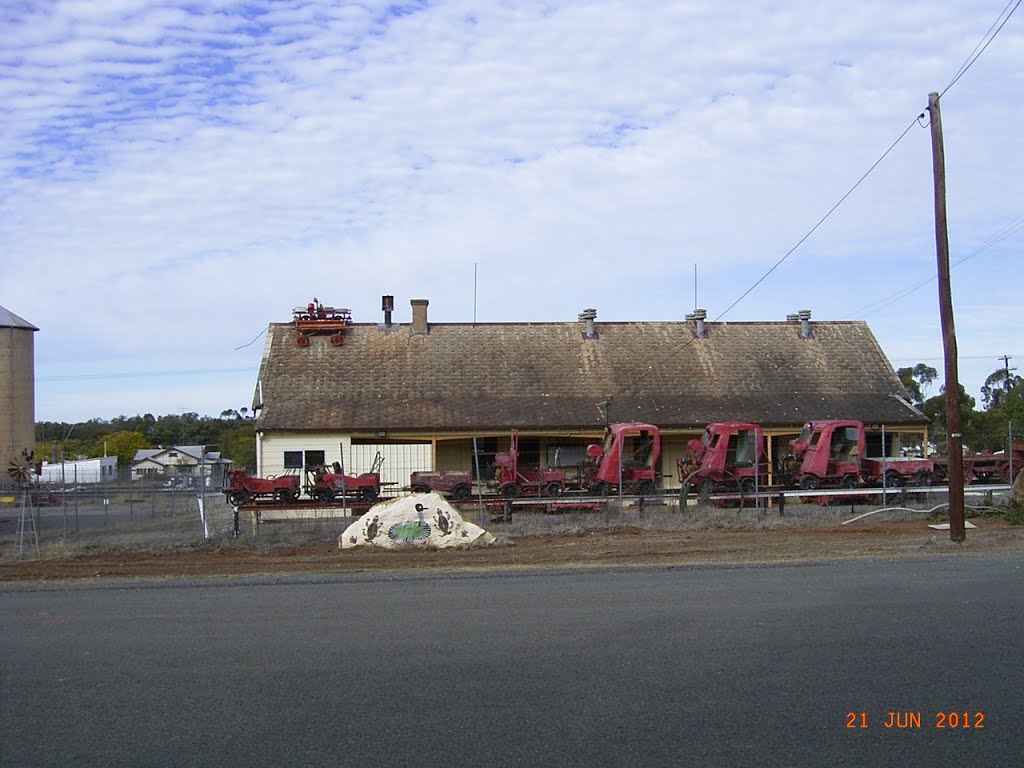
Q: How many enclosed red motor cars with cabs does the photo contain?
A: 3